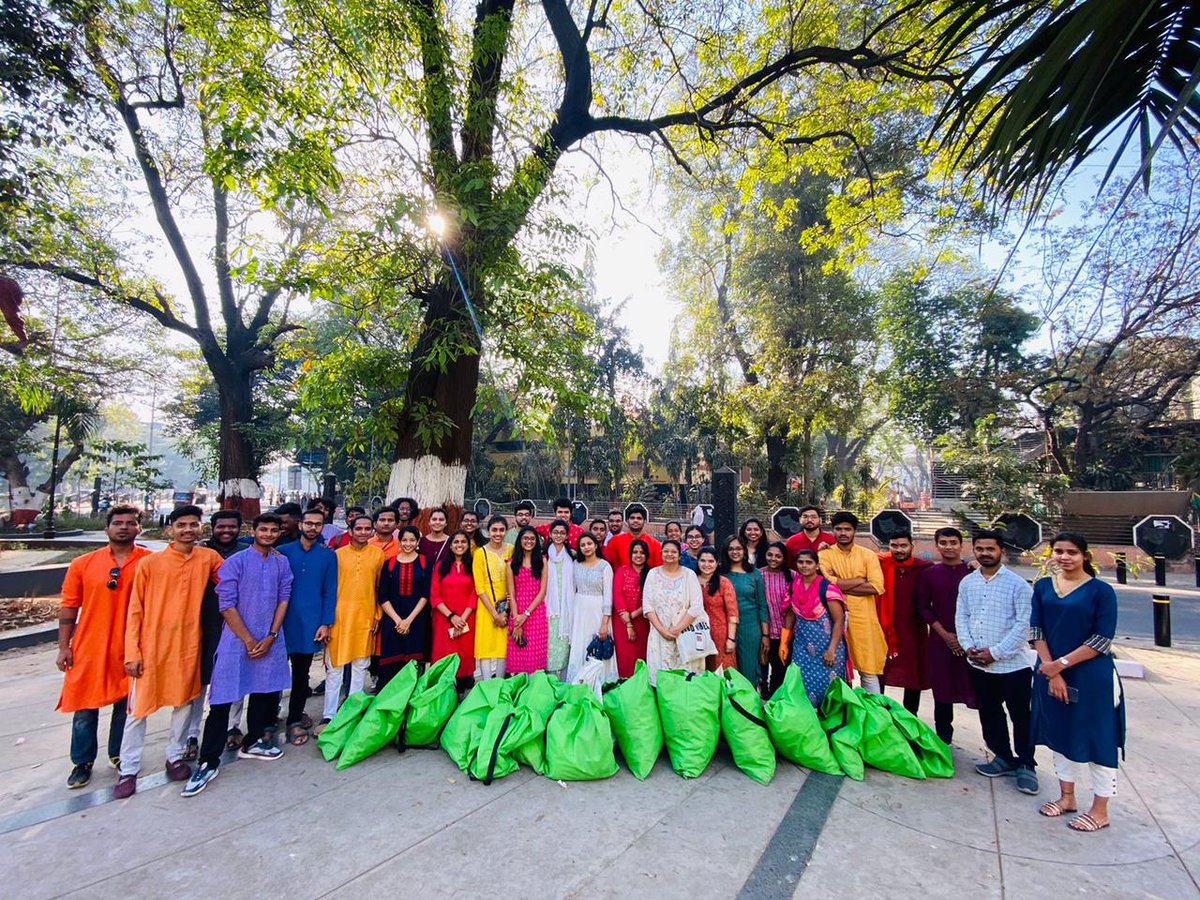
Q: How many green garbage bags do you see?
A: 14